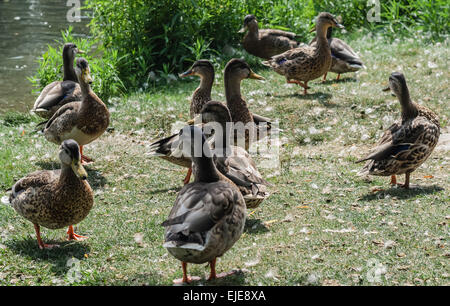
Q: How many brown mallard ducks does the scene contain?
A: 11